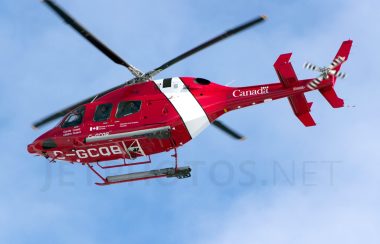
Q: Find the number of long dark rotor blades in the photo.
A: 4